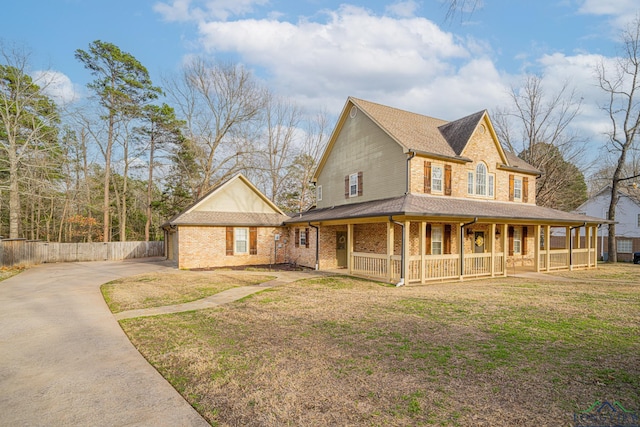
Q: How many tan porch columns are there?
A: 13